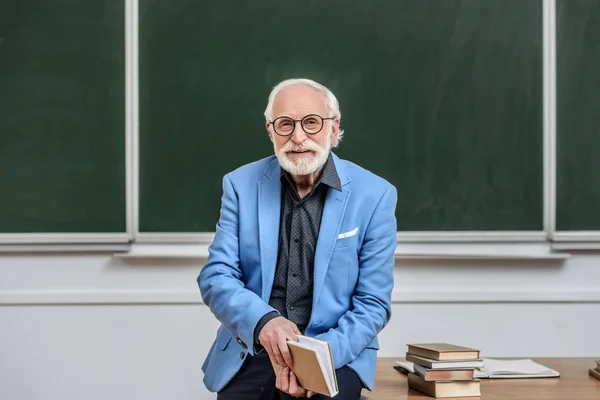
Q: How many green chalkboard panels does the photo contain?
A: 3